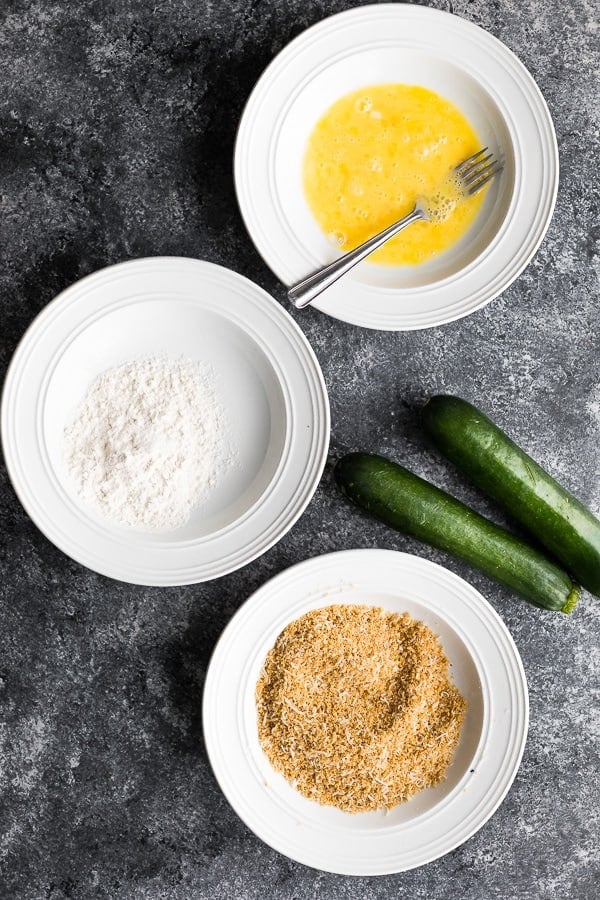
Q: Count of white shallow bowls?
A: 3